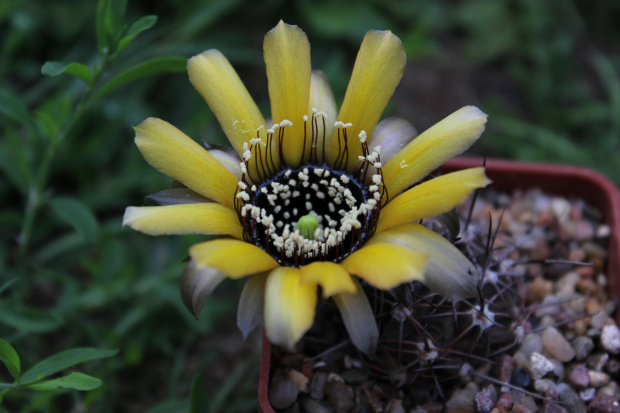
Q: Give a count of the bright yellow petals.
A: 11